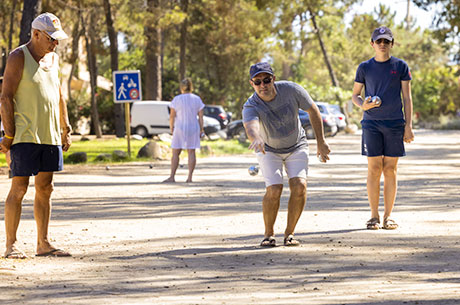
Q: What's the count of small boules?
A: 3